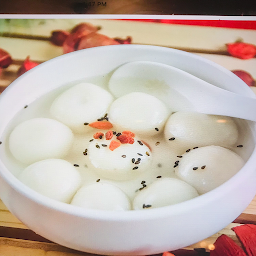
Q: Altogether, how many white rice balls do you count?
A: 9